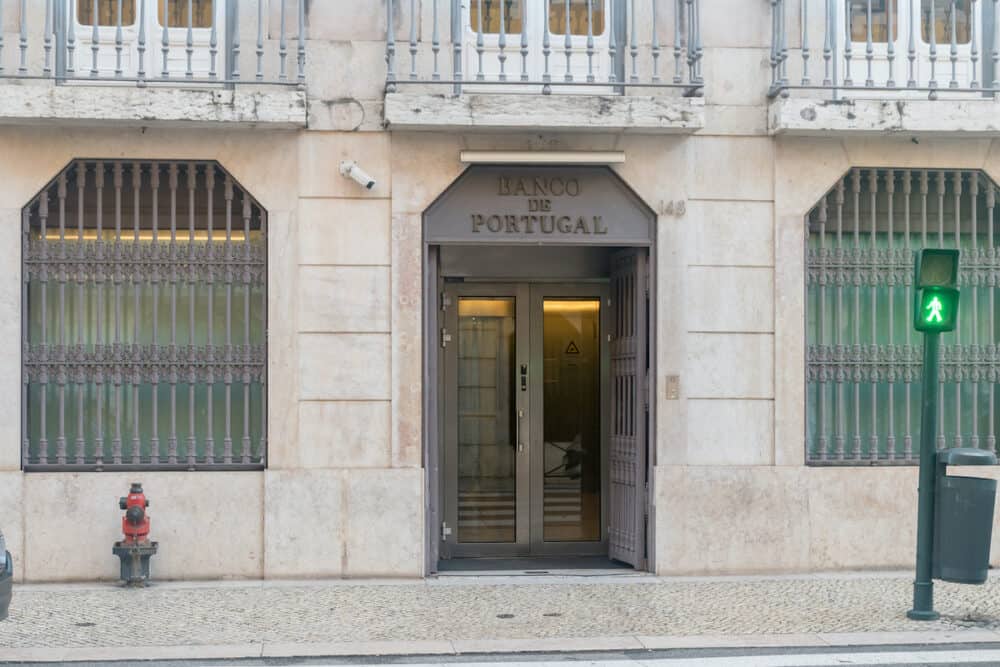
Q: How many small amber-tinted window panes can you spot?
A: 6